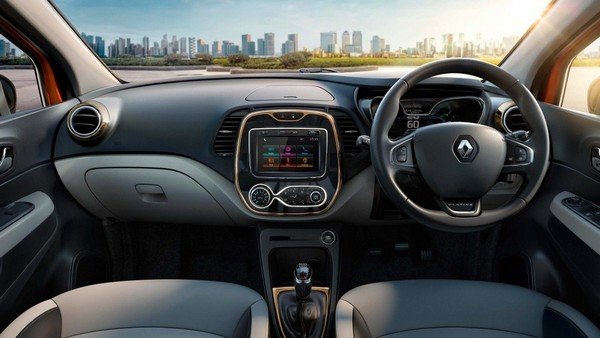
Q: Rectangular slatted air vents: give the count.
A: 2